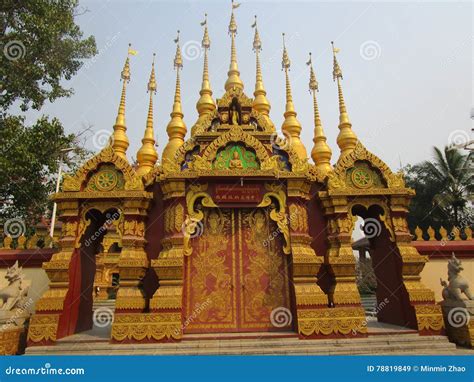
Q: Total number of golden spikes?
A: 9